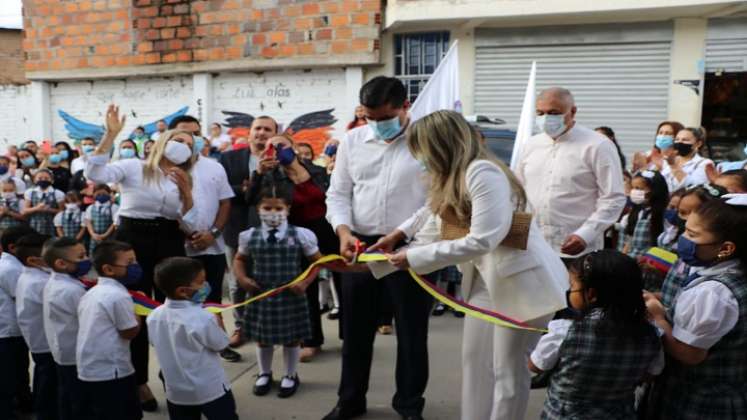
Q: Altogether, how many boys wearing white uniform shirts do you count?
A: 5